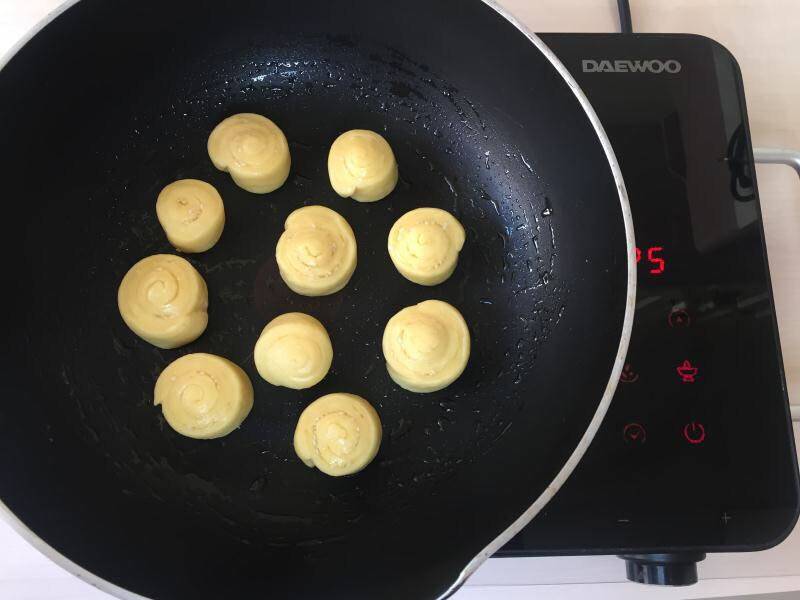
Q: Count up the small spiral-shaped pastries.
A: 10